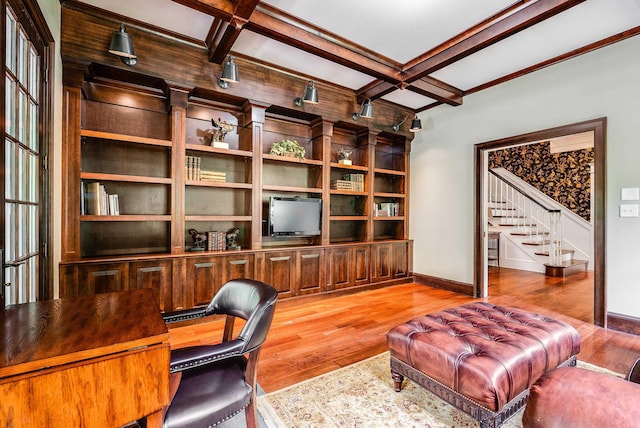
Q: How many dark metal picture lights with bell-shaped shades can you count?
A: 5